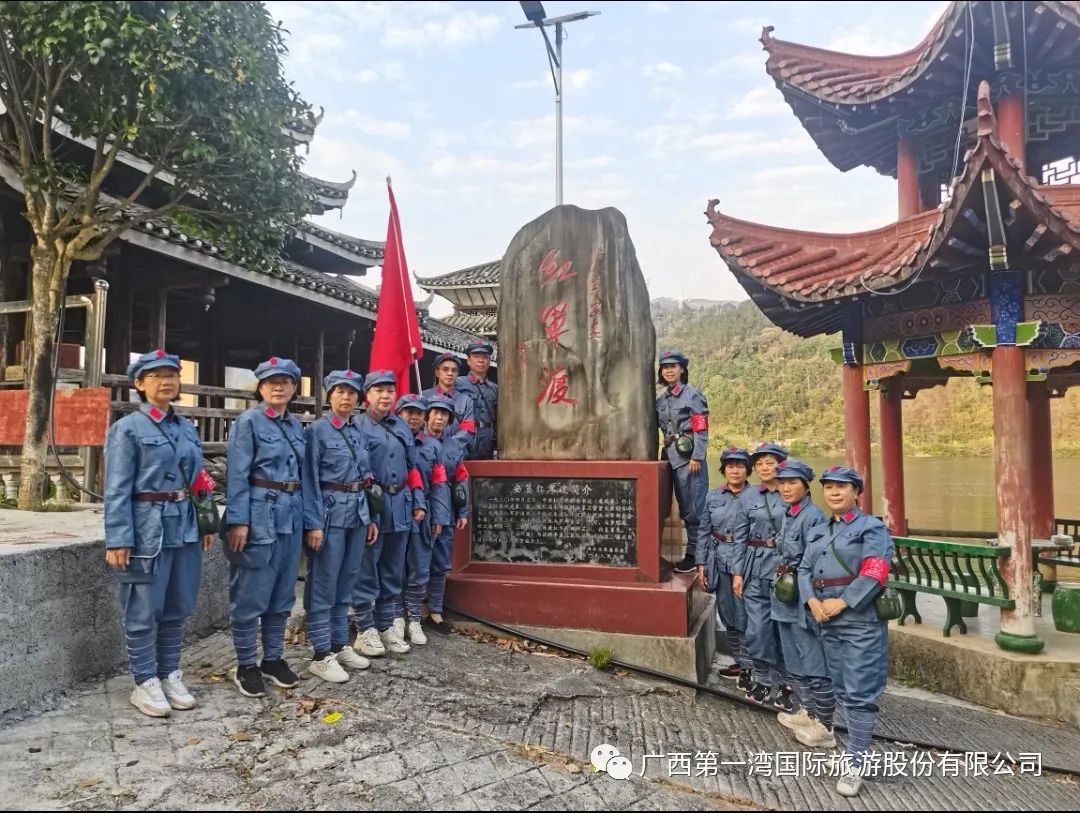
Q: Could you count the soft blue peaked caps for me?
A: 13